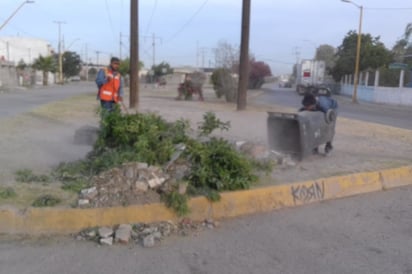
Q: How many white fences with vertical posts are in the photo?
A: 1